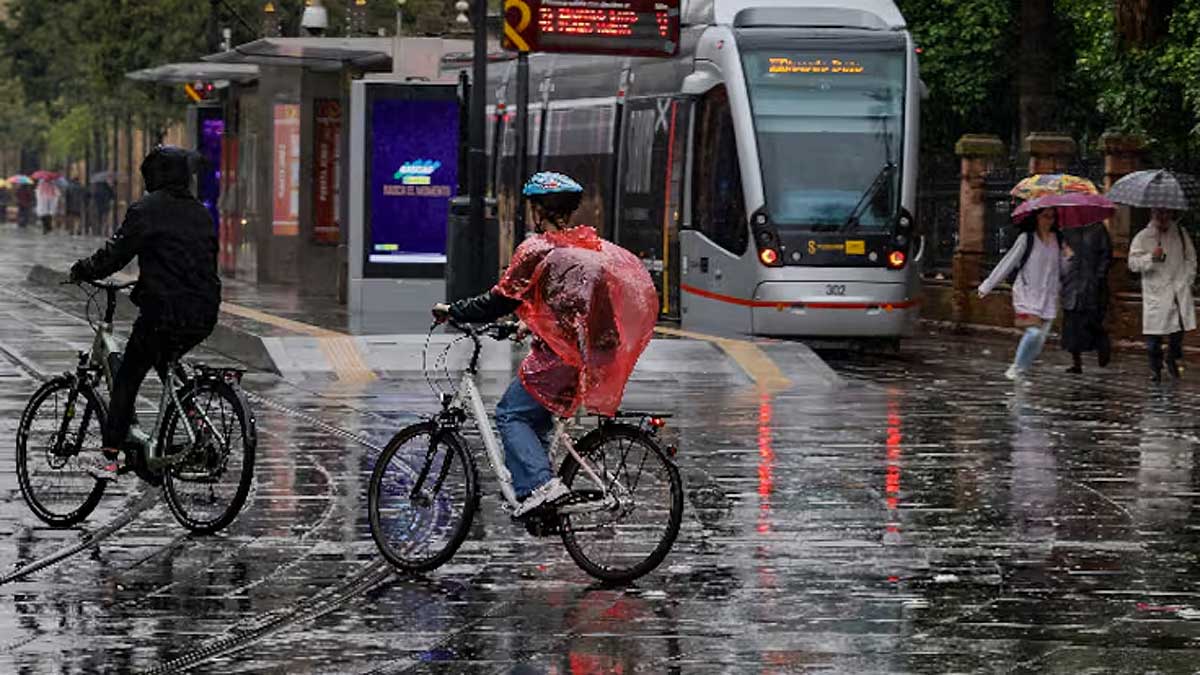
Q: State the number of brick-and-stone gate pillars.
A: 3